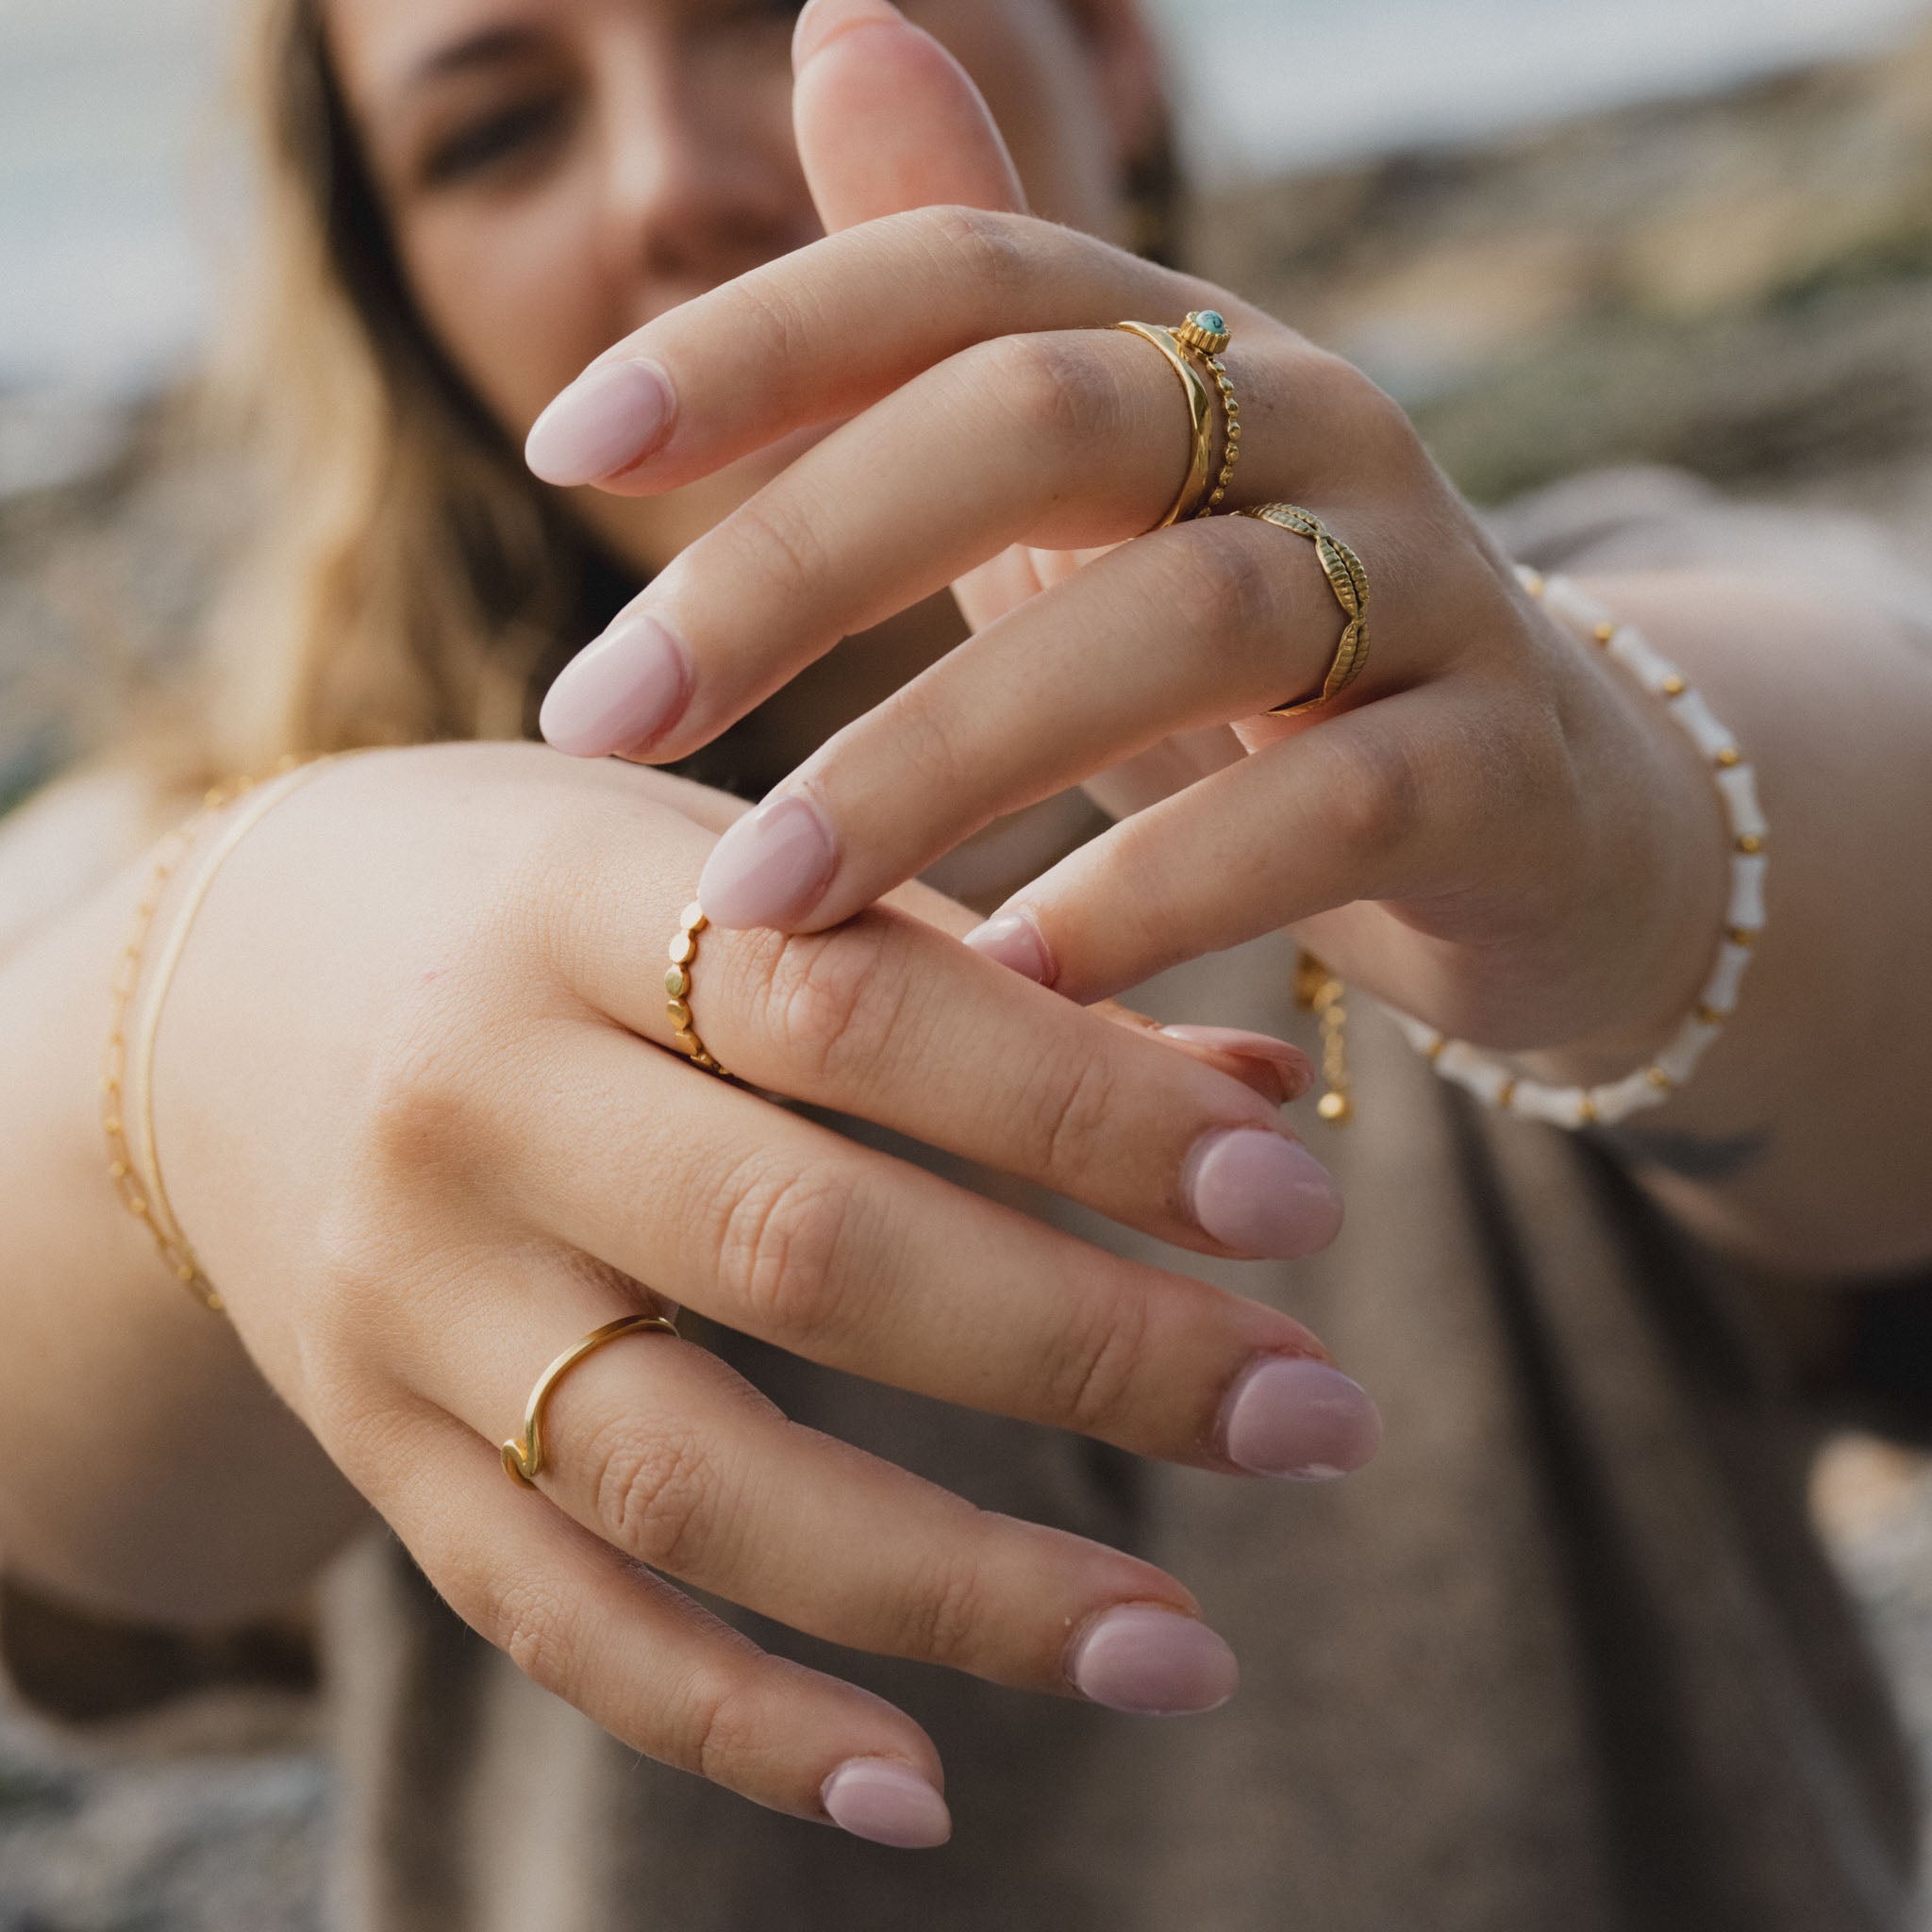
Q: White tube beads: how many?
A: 12